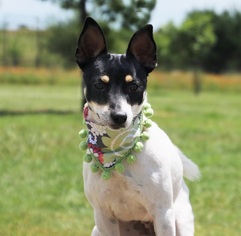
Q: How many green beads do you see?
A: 12